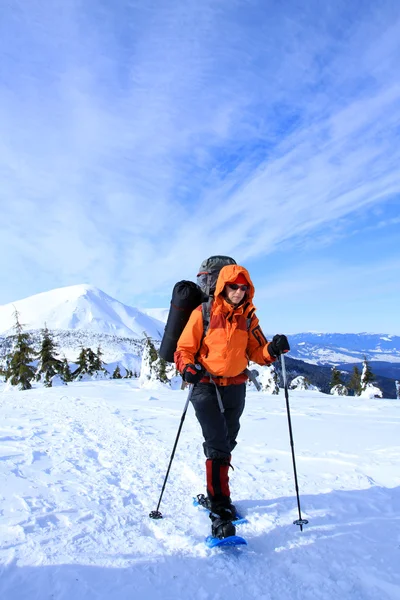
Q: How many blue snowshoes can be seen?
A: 2